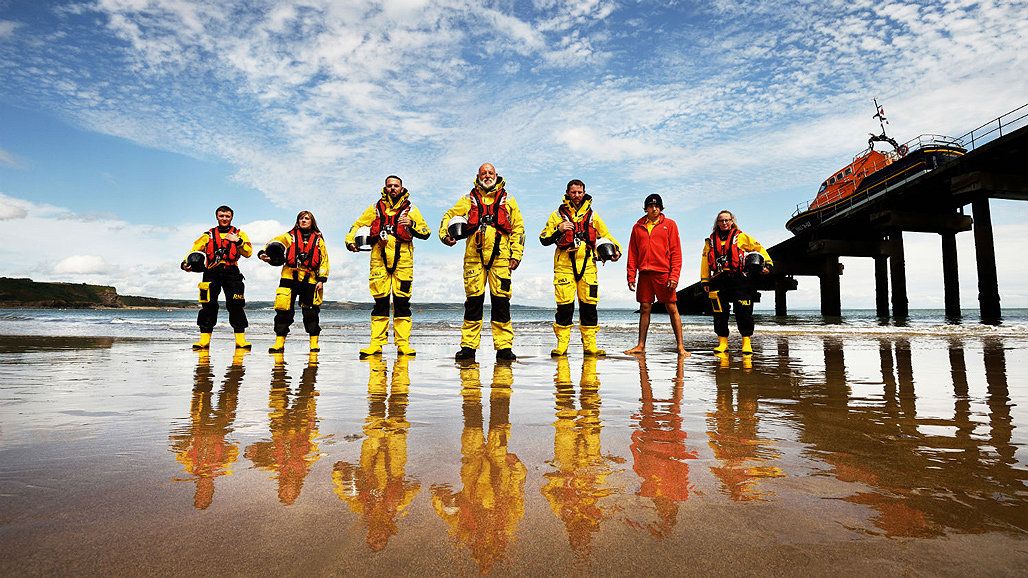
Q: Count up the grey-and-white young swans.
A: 0